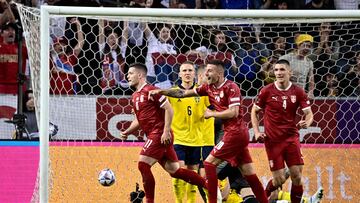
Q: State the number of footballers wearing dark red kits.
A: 3